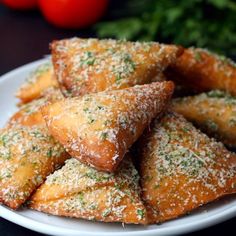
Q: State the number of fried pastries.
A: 9